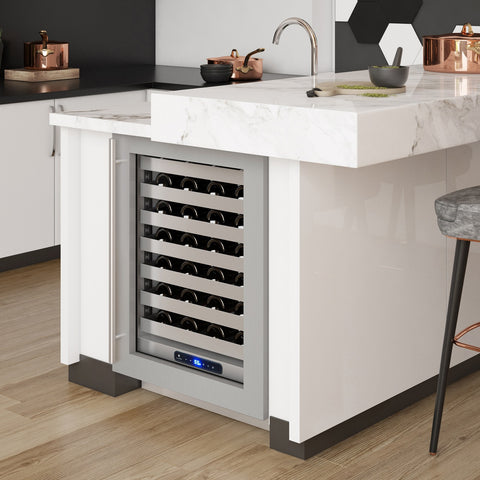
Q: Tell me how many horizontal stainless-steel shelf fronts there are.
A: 7